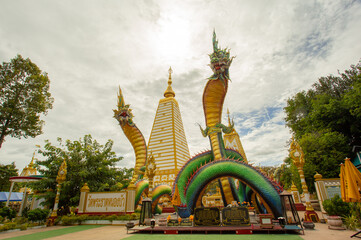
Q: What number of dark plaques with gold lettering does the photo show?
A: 2